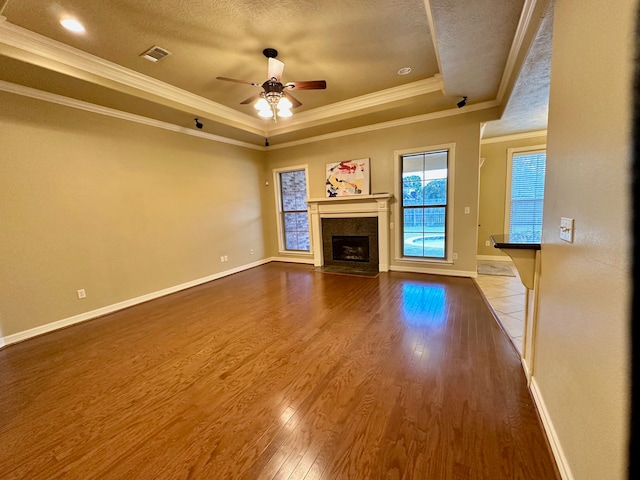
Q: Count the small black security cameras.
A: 3